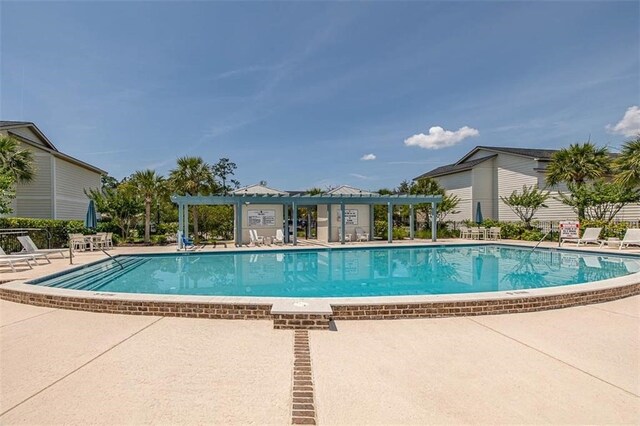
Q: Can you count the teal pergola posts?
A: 11